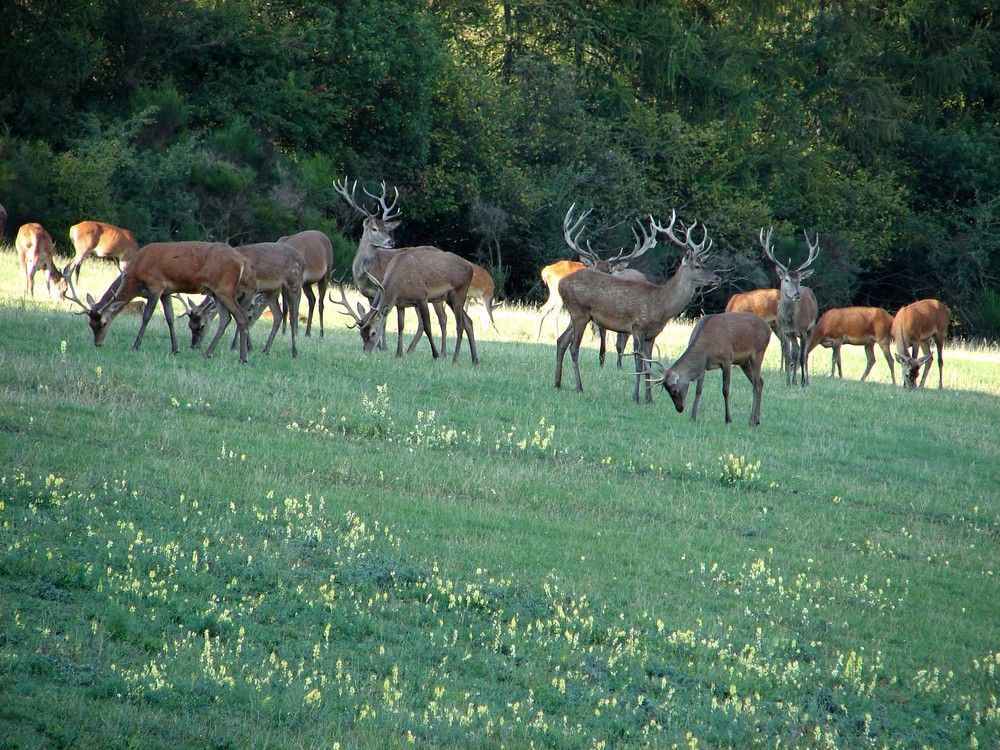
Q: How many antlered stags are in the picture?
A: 8